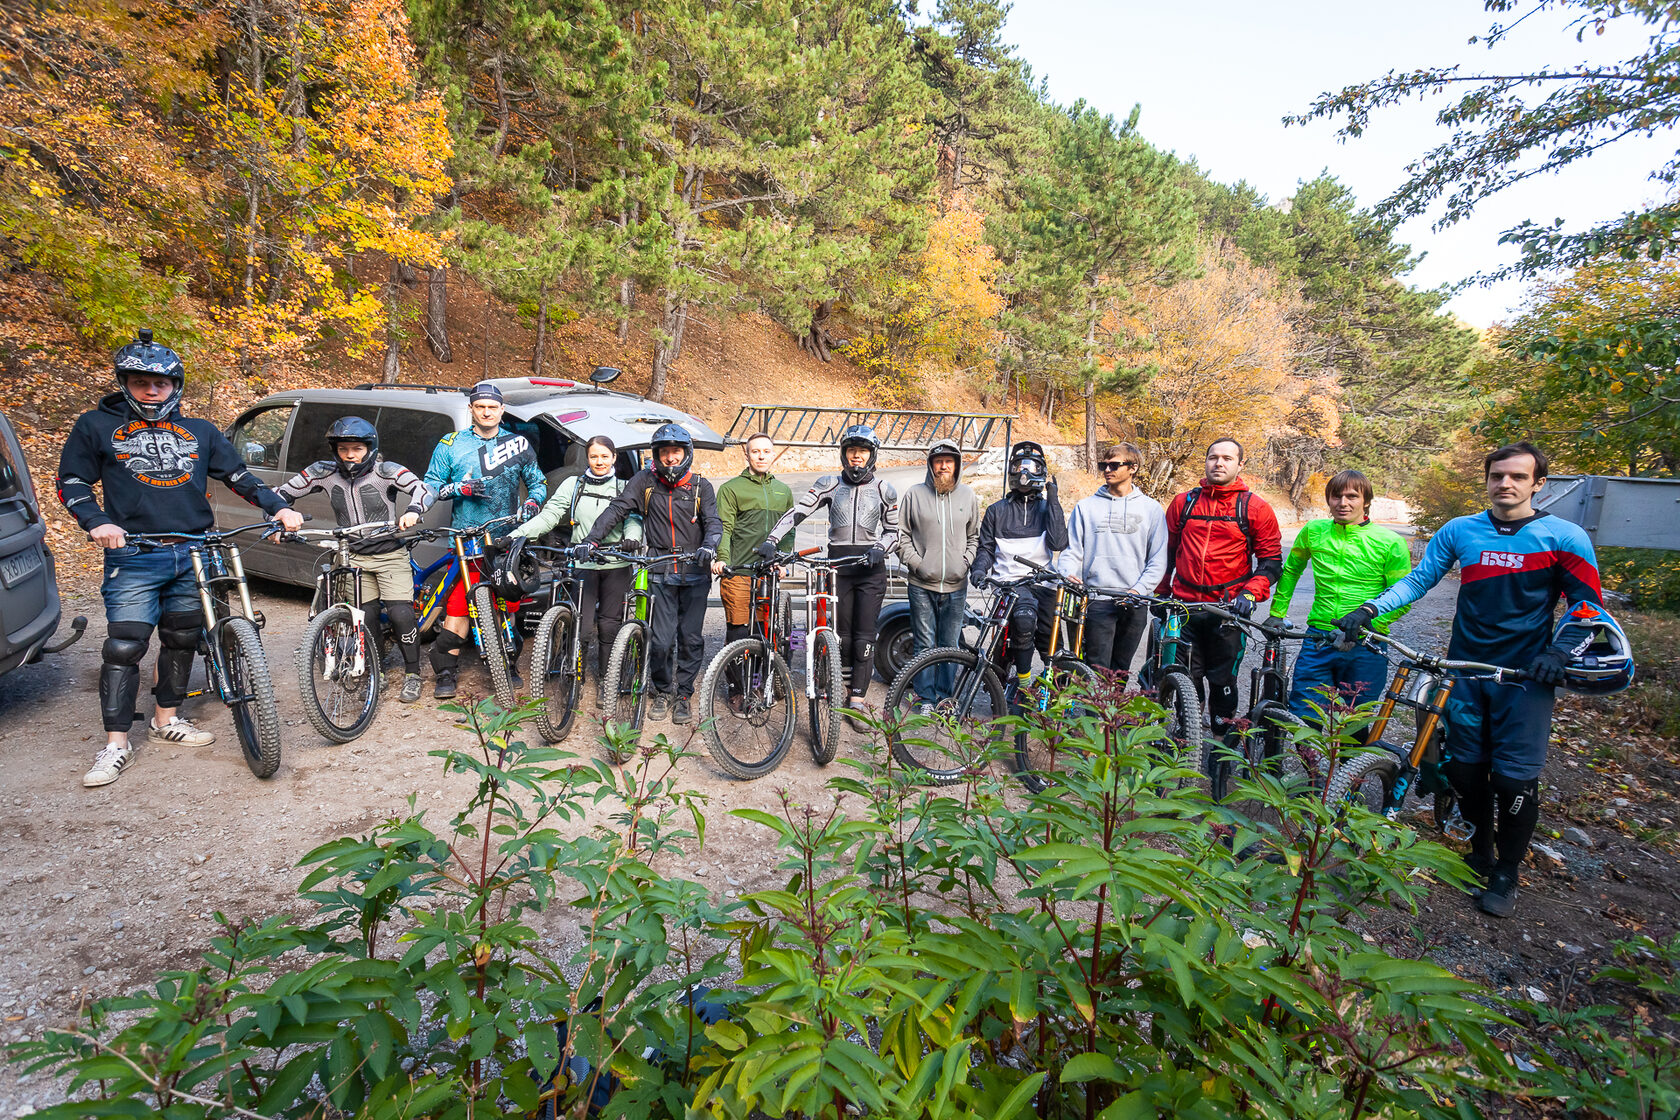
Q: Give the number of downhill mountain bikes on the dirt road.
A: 12